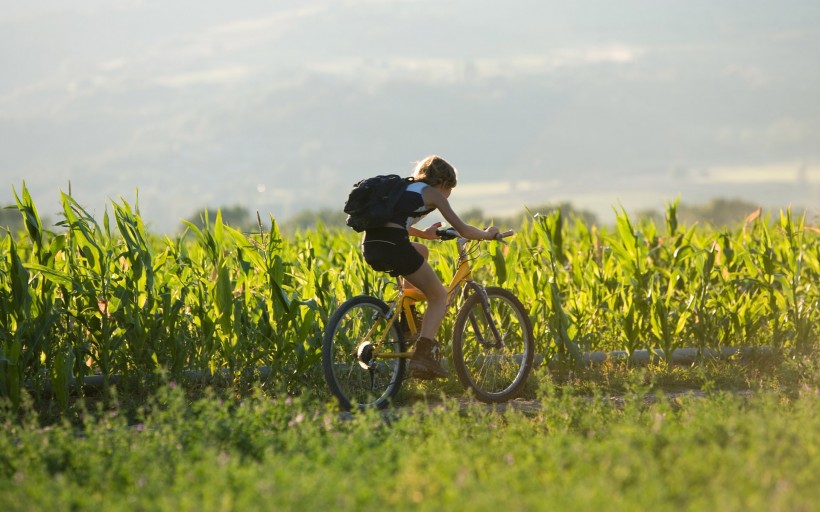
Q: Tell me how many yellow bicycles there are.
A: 1